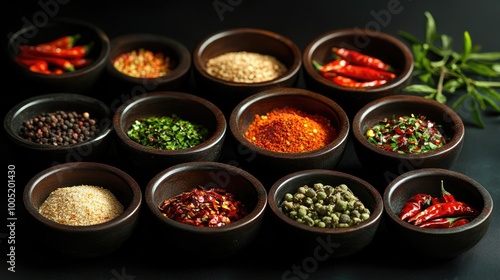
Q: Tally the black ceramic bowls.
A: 12